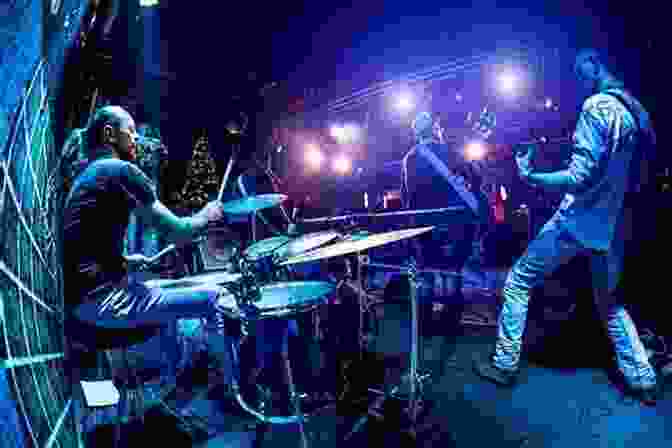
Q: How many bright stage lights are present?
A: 6